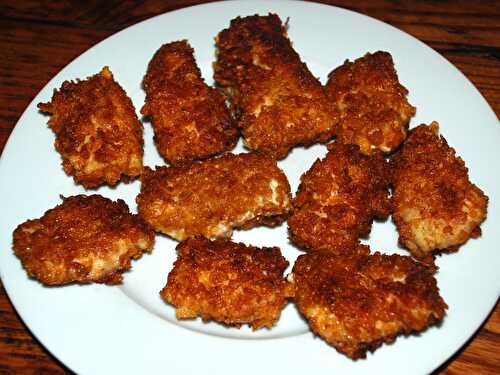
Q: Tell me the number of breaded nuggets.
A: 10